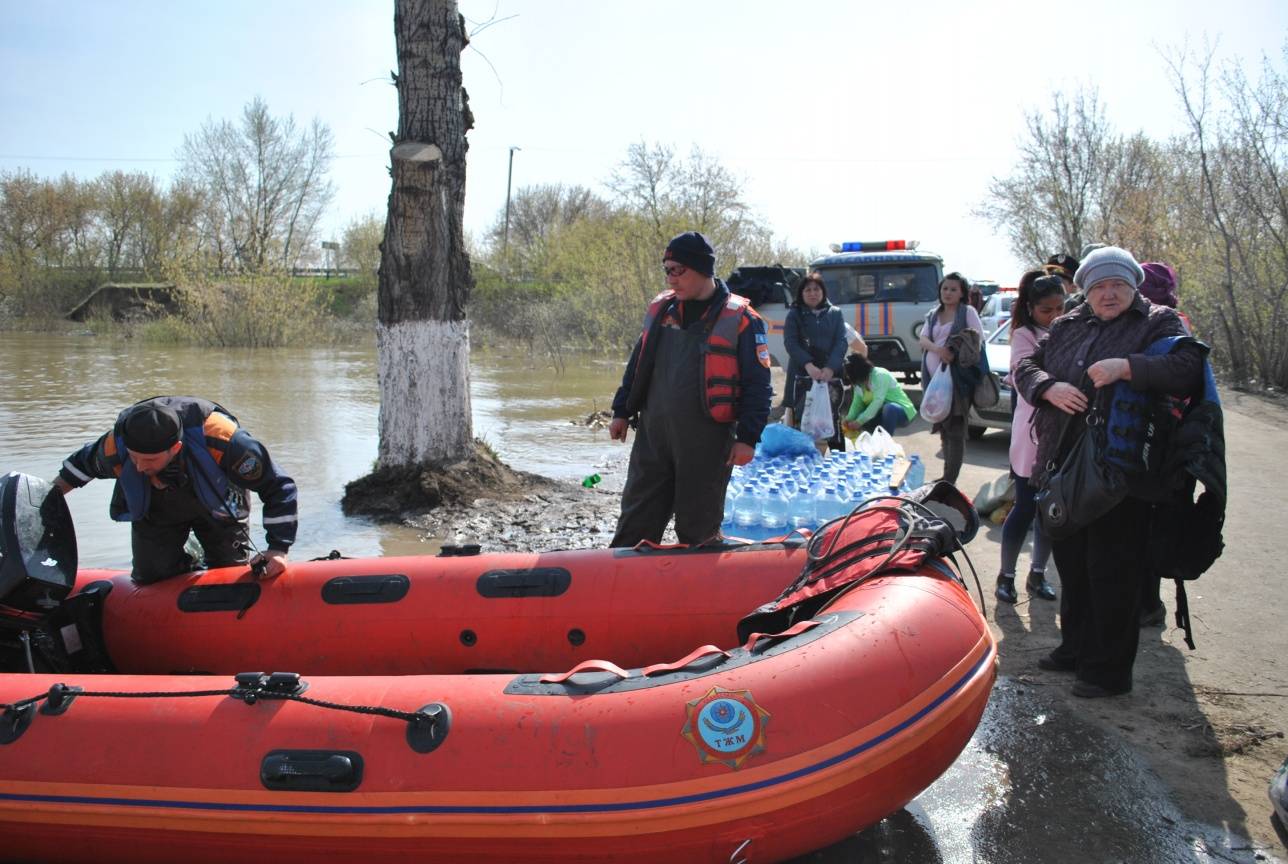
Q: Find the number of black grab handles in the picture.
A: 4